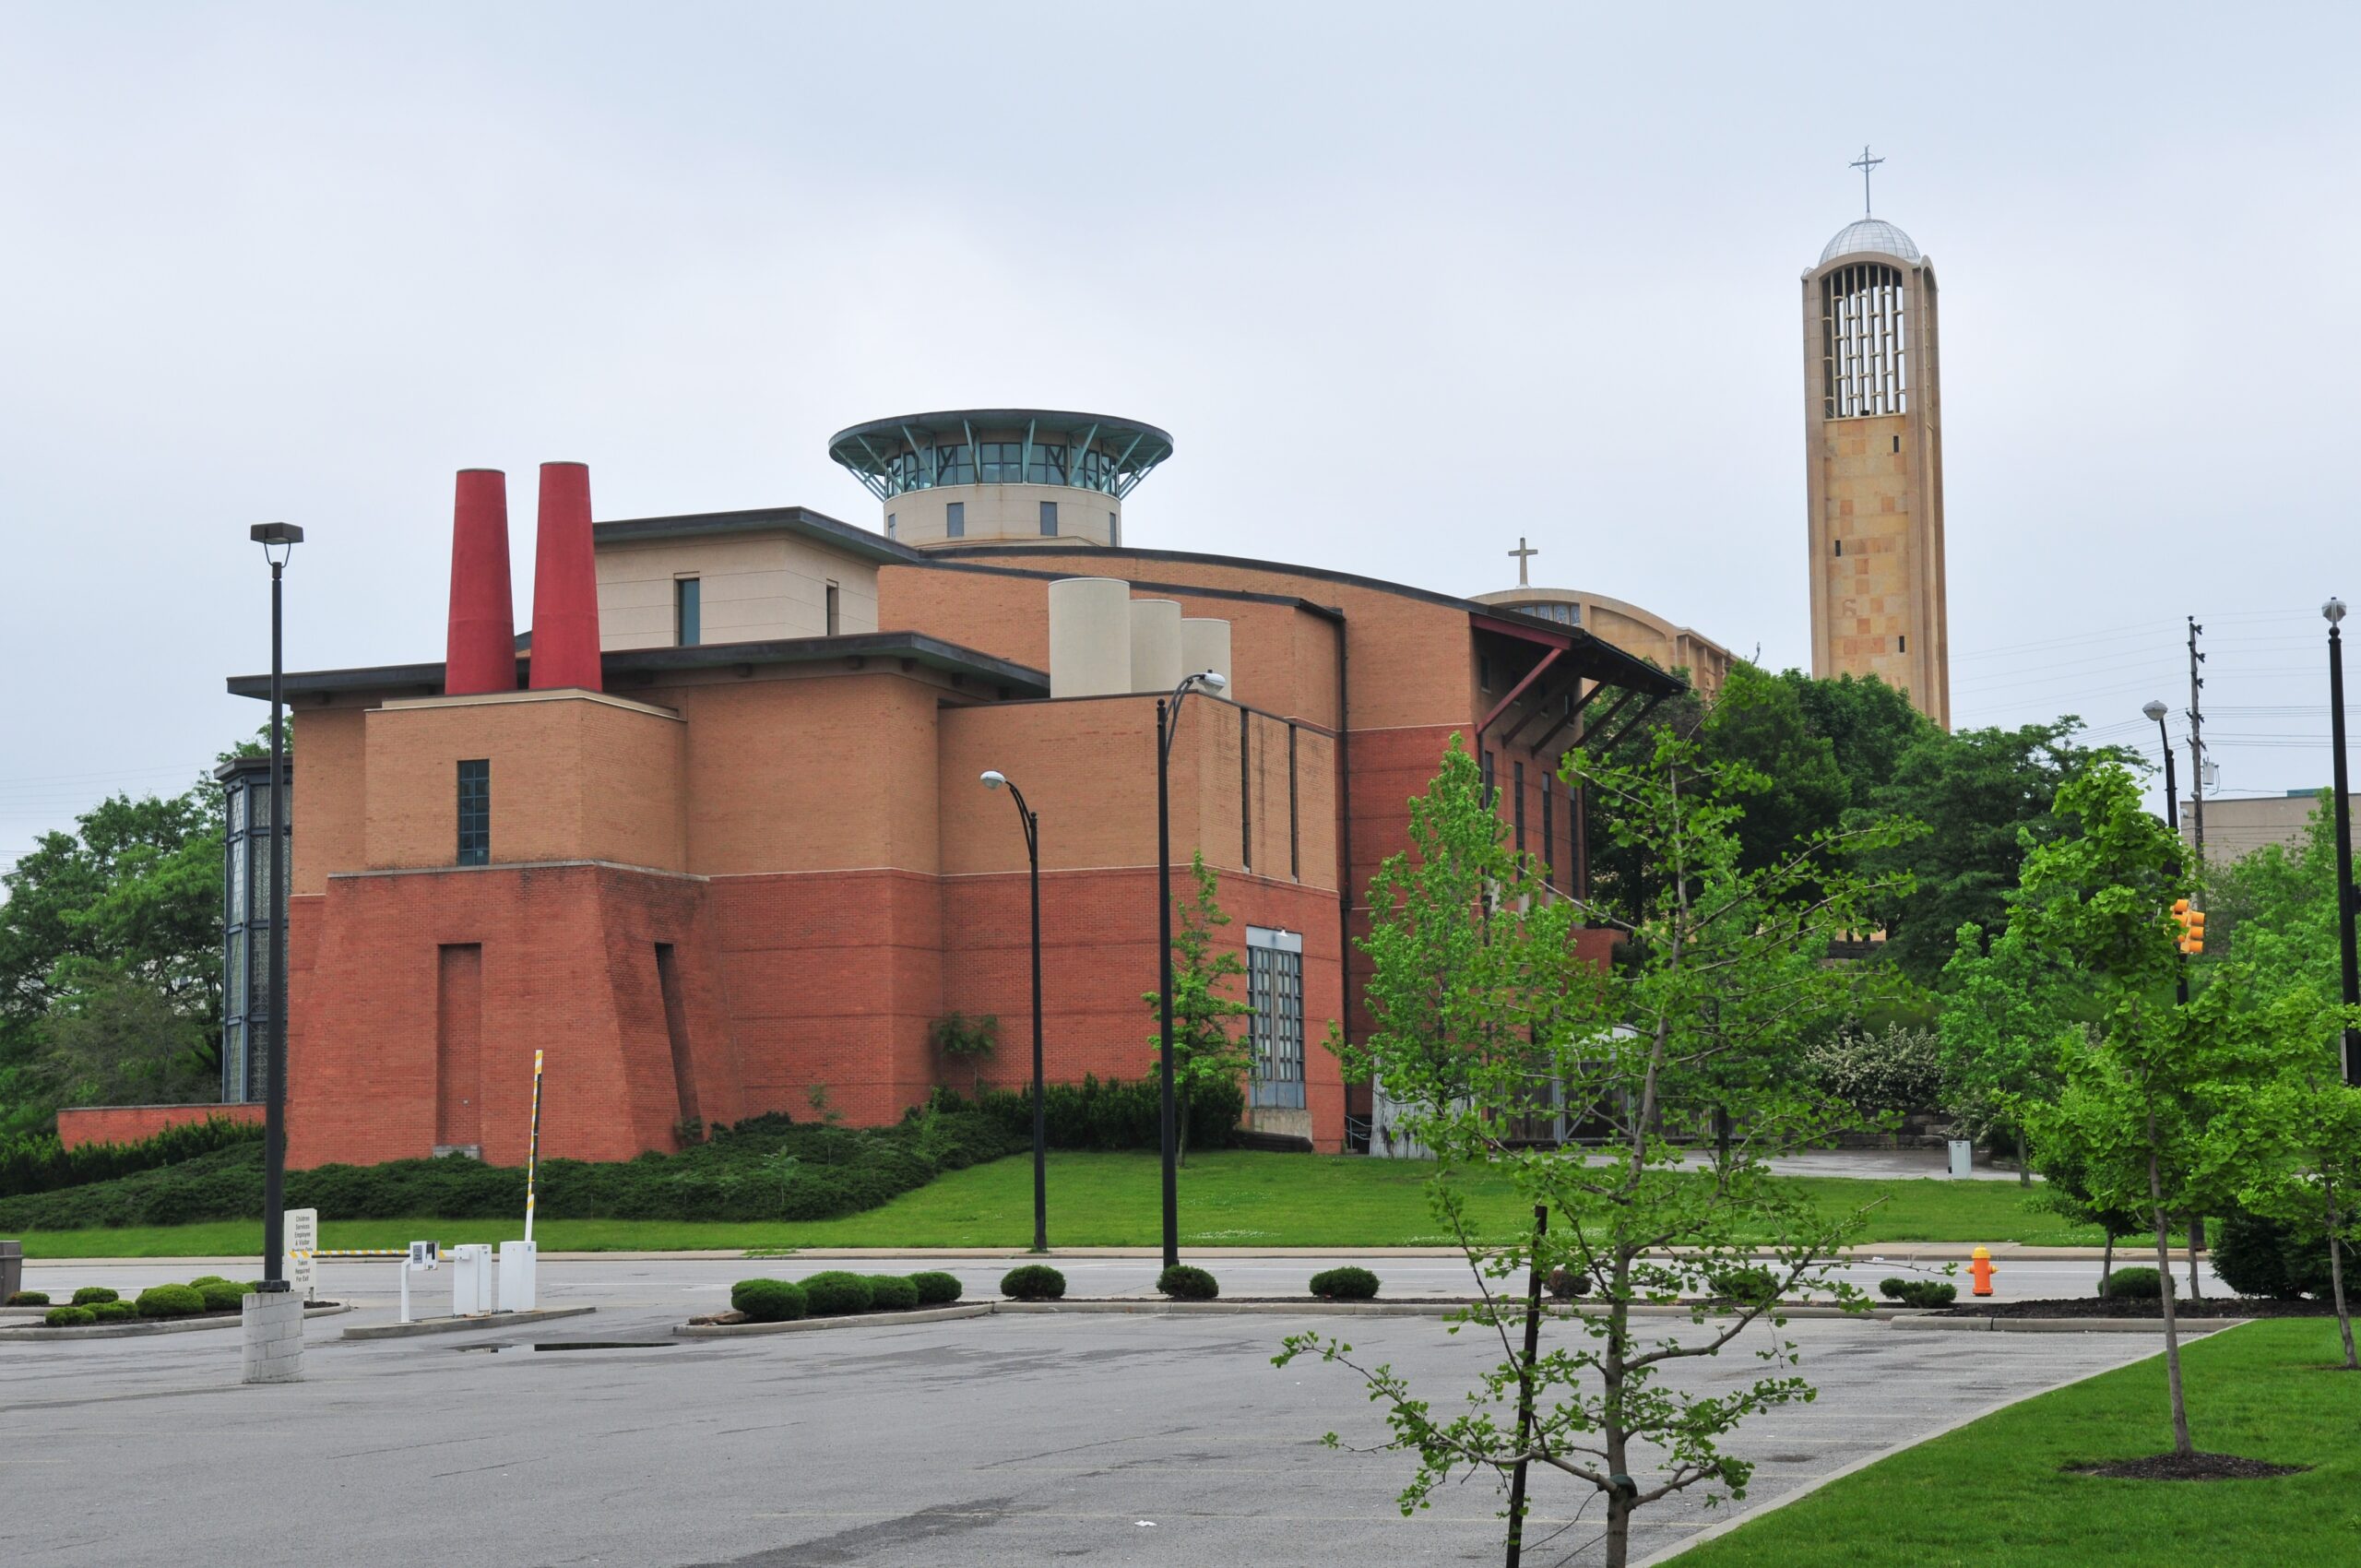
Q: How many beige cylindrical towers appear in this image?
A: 3